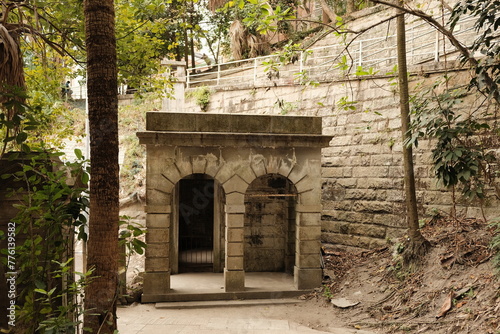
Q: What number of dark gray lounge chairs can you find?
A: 0